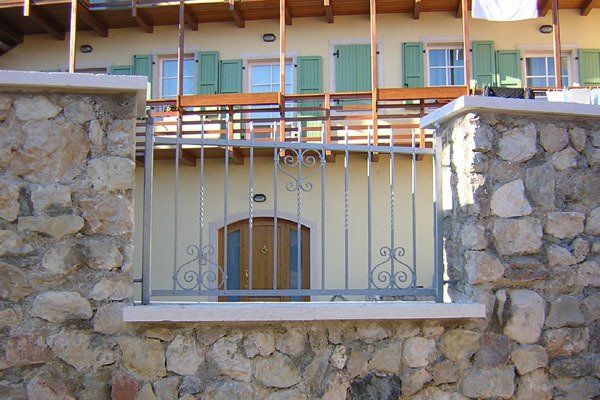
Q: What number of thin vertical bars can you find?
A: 11